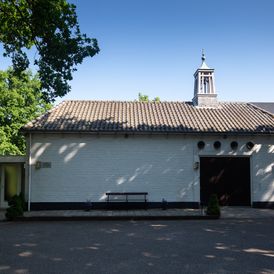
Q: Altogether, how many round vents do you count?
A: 4